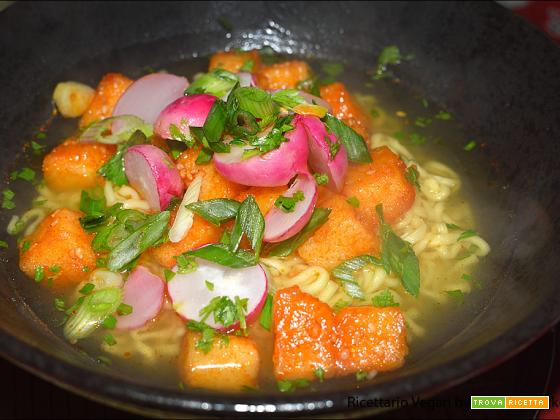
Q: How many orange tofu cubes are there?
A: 14